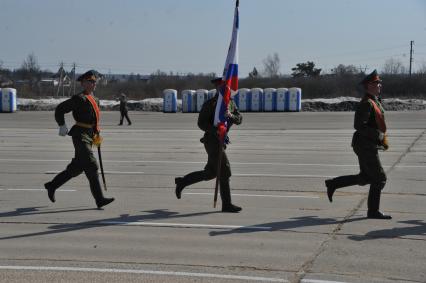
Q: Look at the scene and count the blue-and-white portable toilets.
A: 11